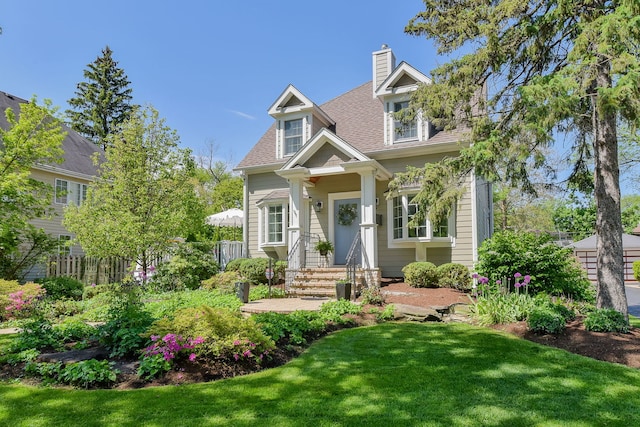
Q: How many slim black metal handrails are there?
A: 2